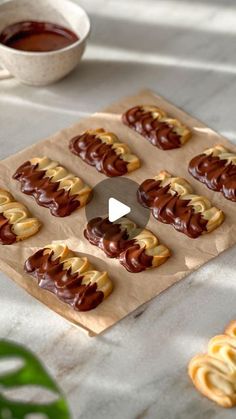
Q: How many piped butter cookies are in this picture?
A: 9